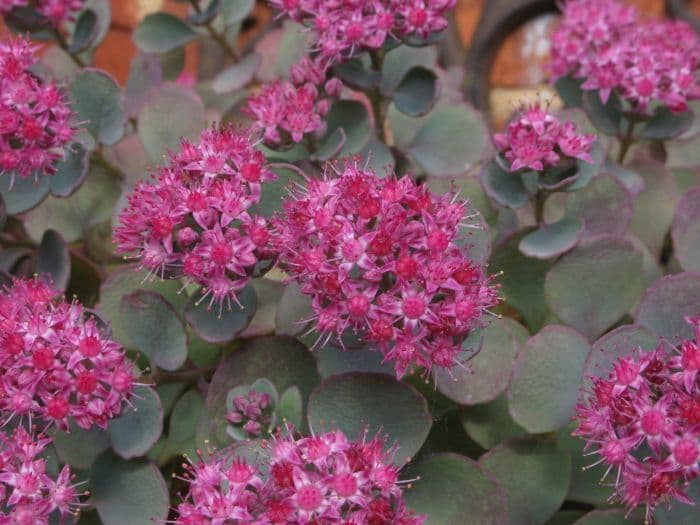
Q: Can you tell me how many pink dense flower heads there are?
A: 12